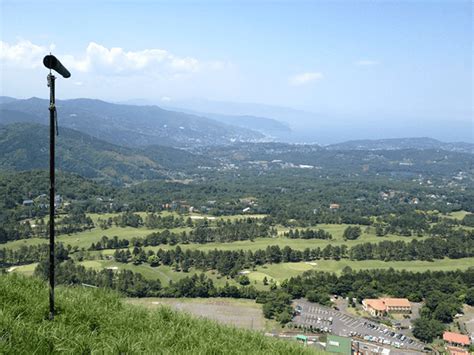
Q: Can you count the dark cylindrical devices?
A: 1